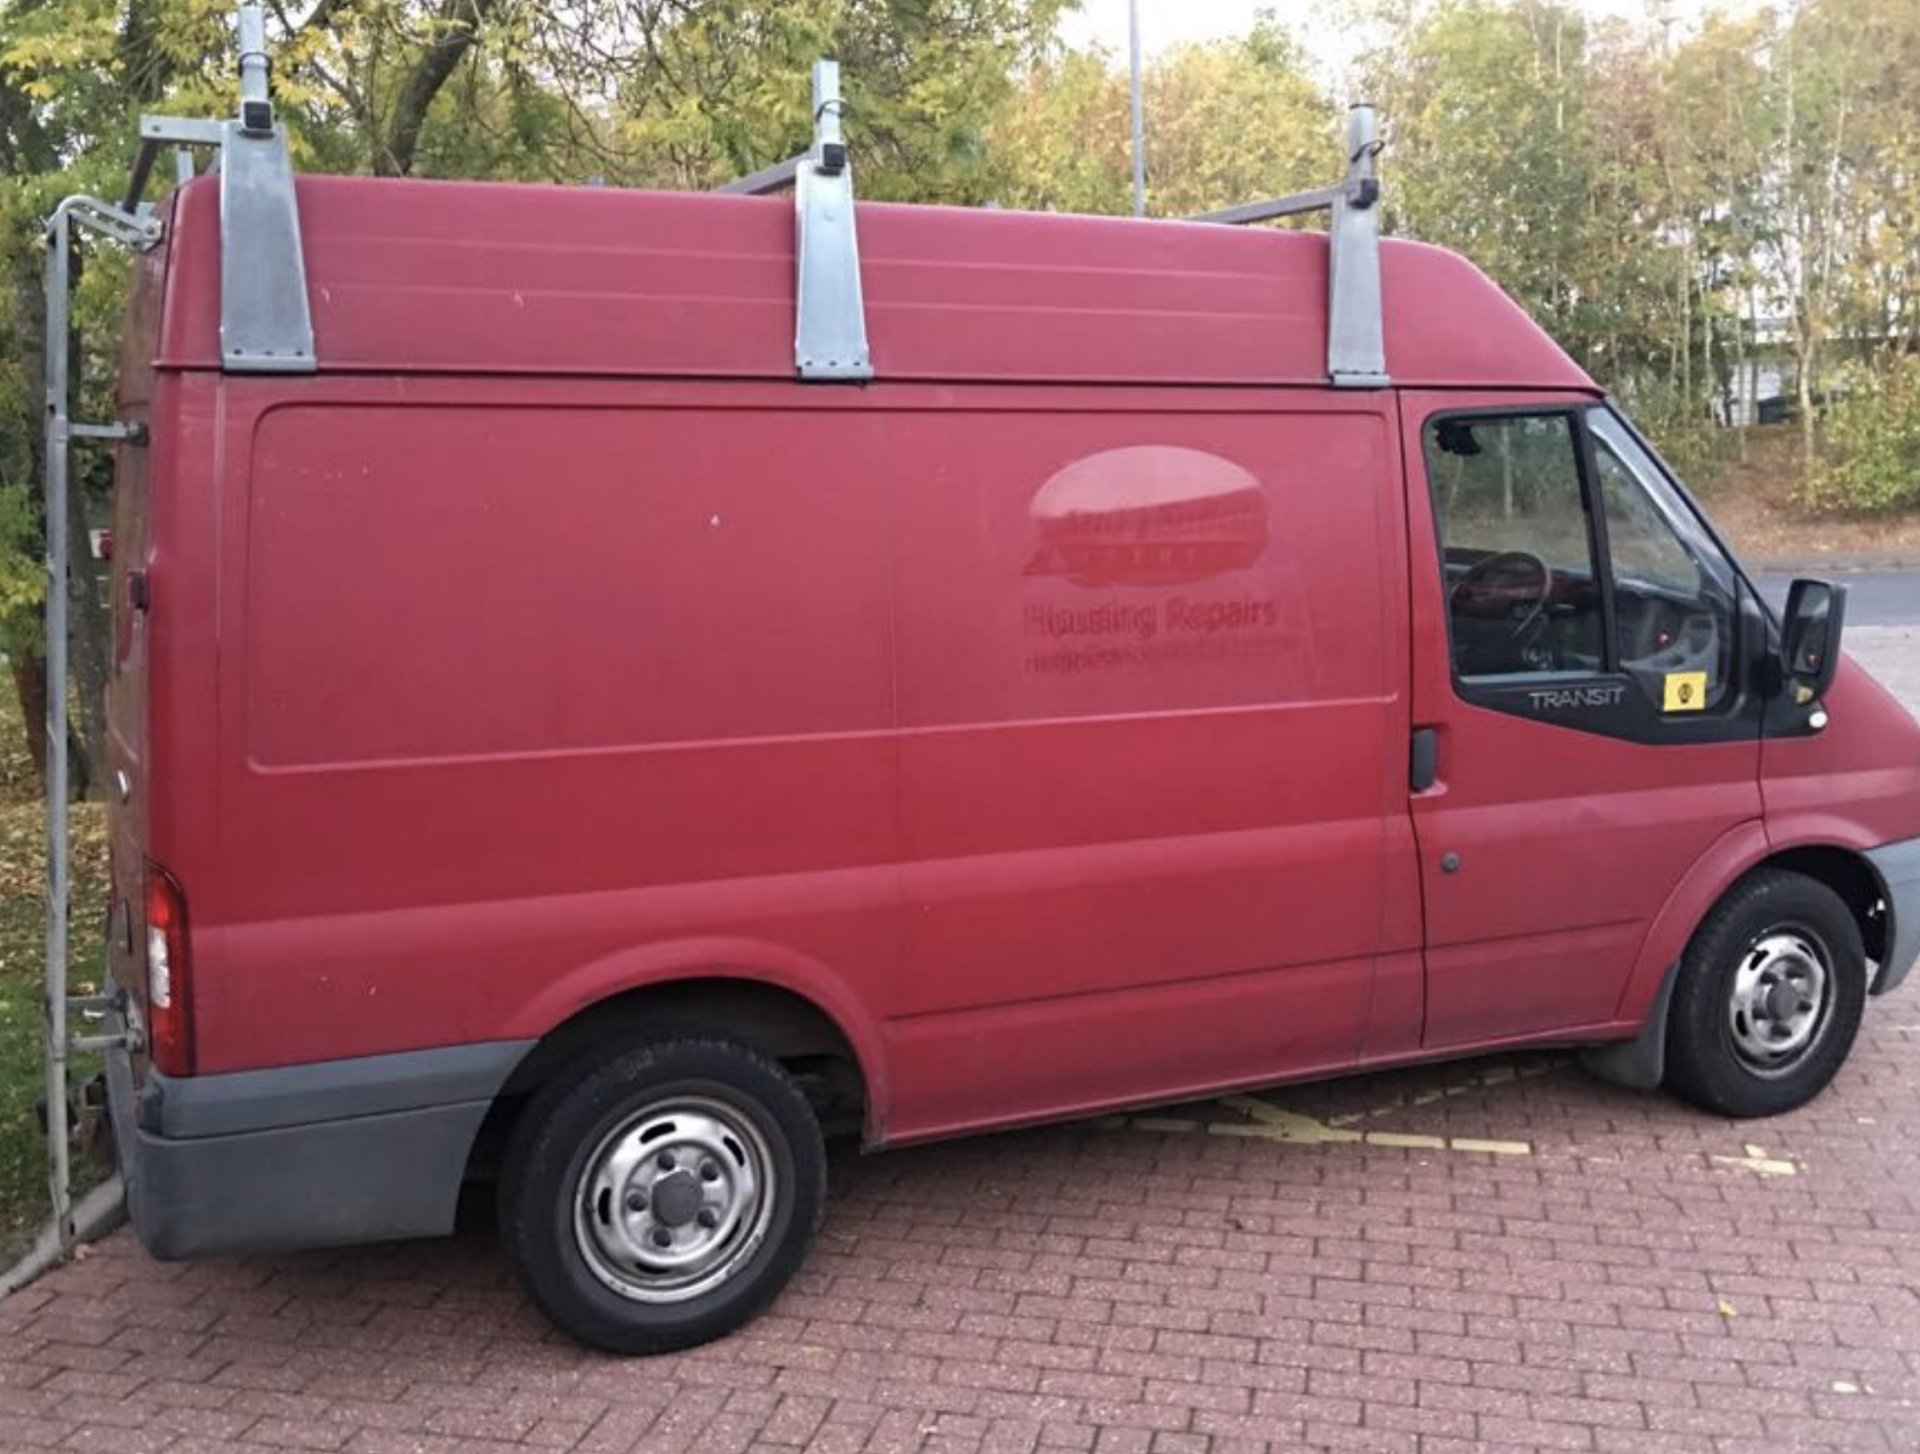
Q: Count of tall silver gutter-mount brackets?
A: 3